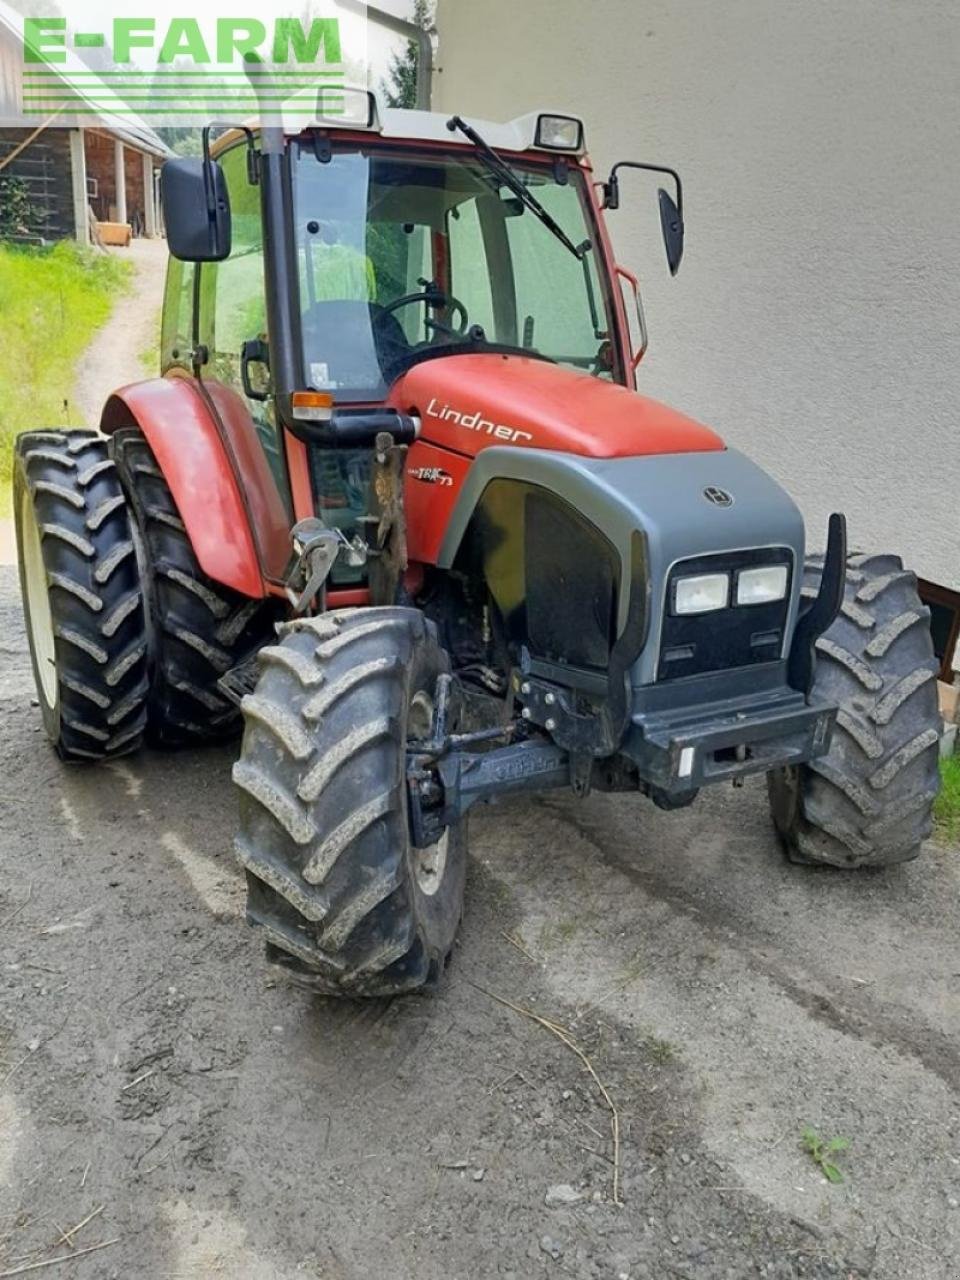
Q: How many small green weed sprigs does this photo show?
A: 1